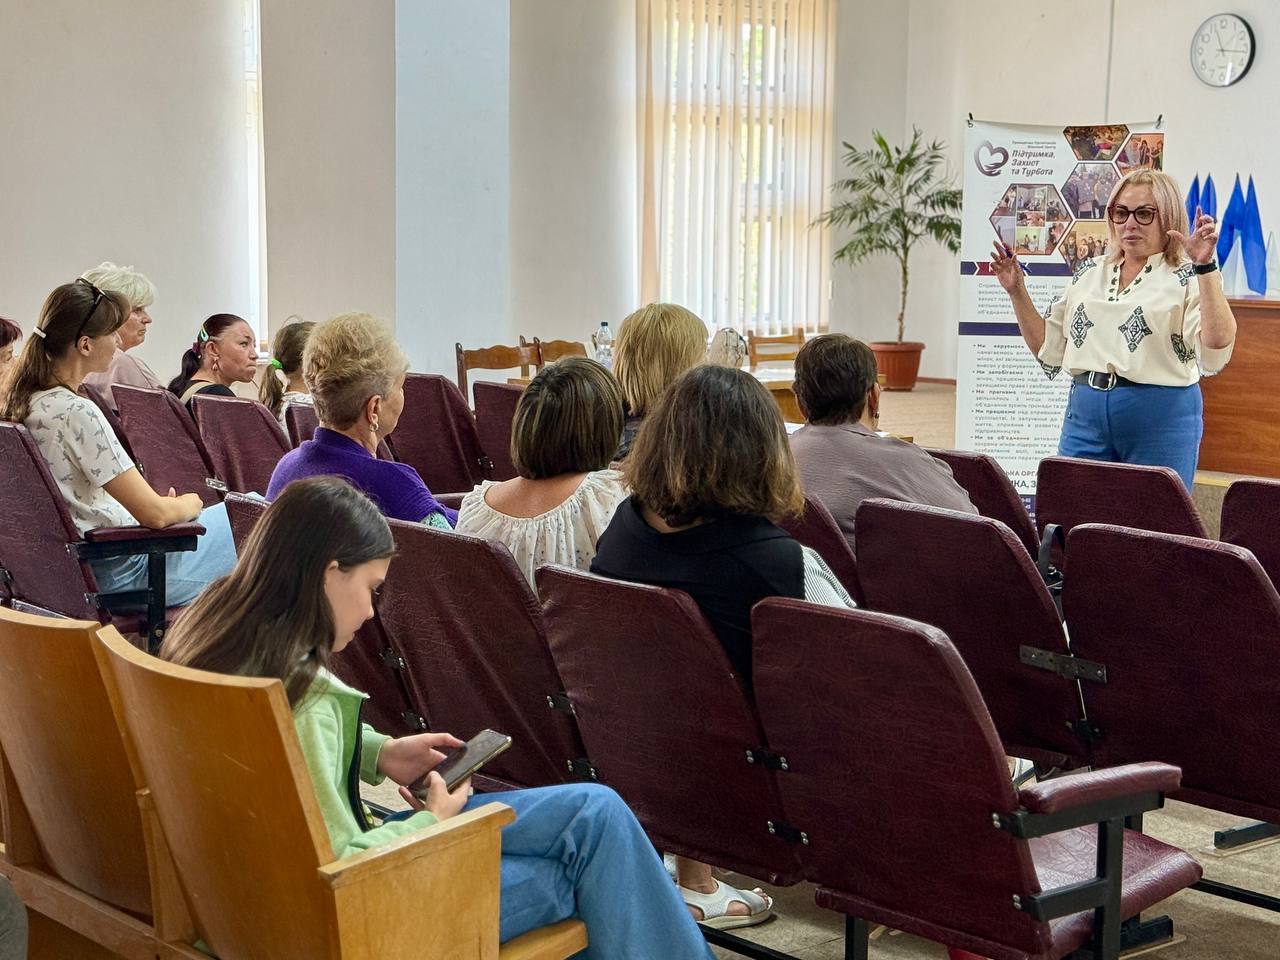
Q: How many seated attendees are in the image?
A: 11